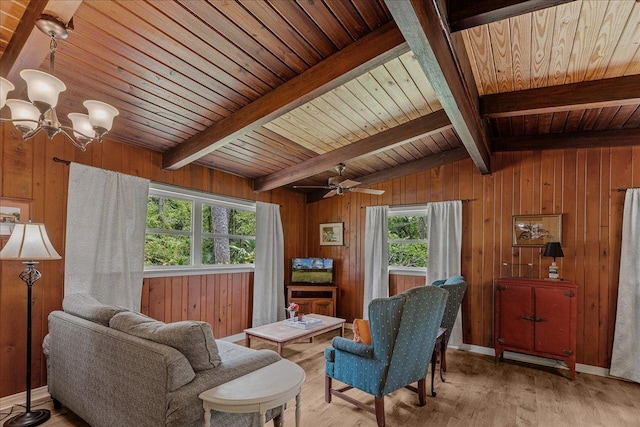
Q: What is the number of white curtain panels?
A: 5